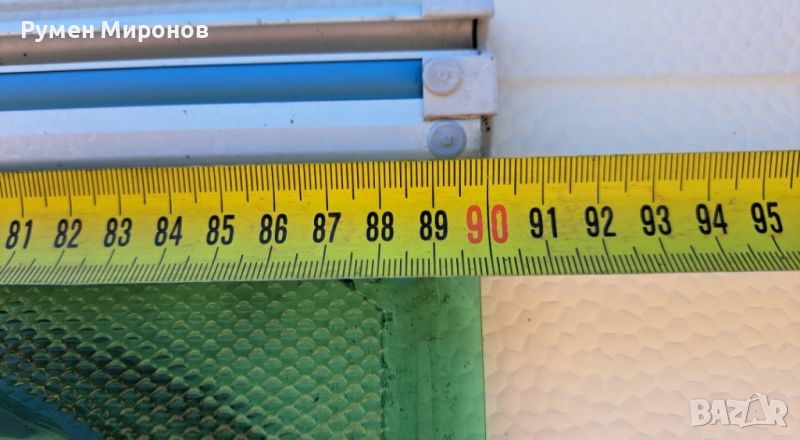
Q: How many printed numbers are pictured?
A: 15